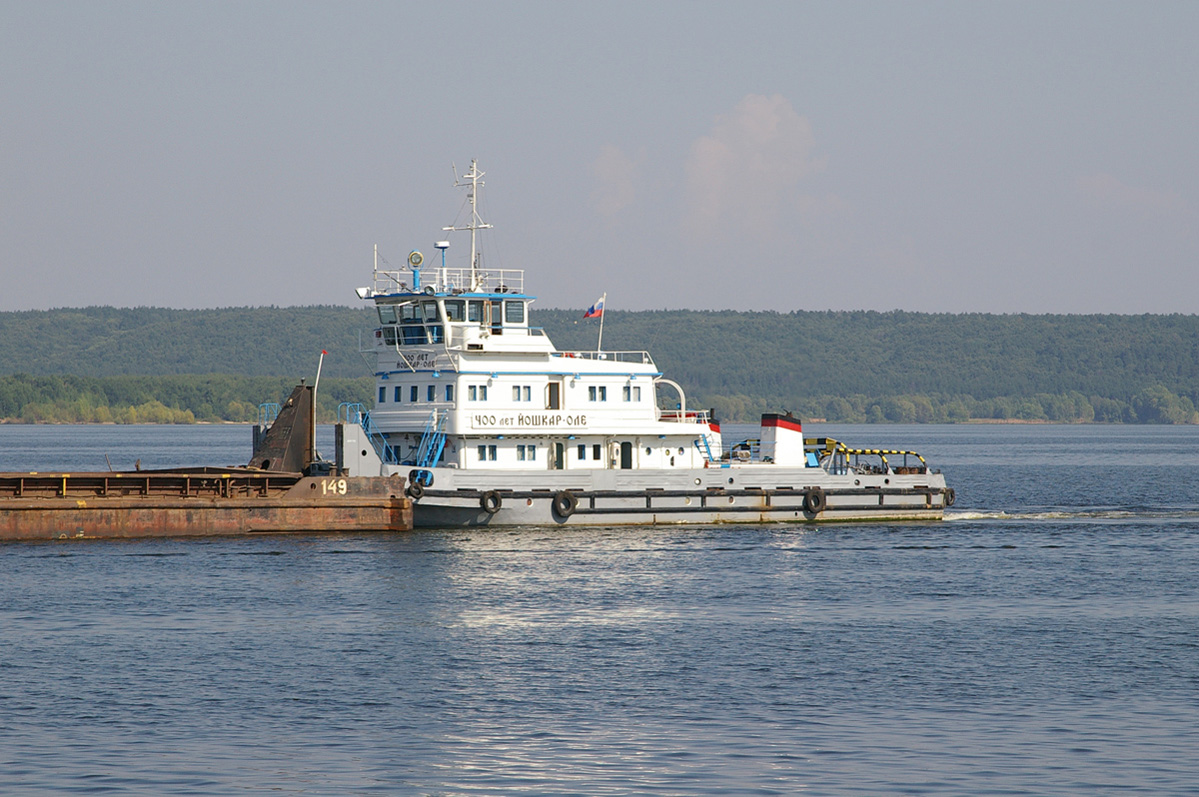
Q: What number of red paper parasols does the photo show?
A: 0